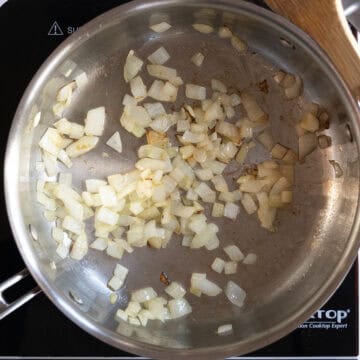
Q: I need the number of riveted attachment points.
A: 4